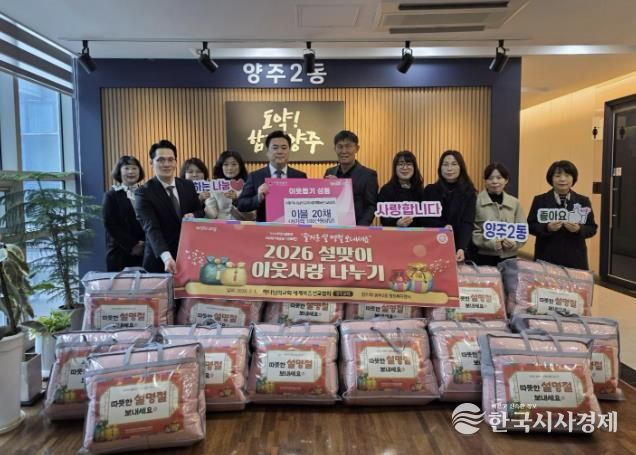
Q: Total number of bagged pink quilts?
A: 14